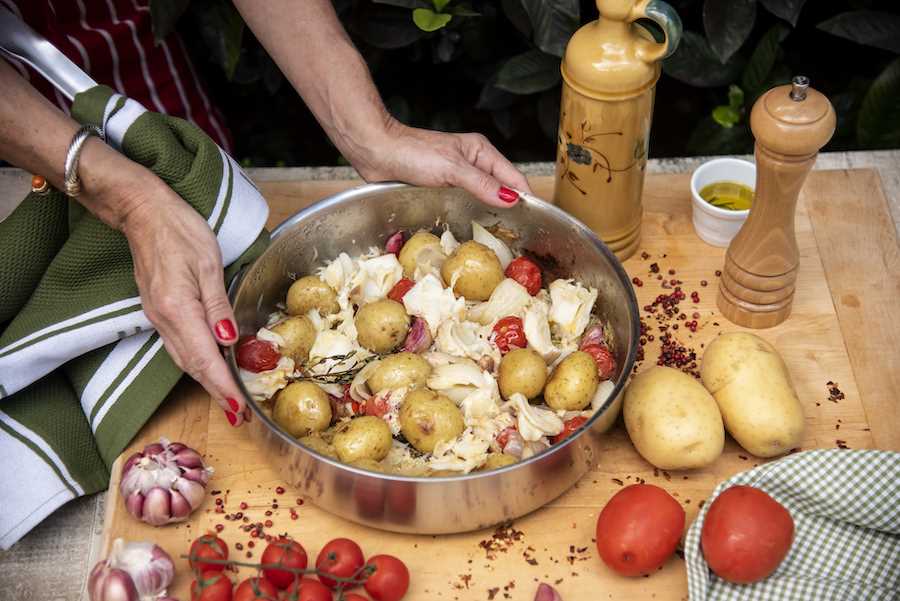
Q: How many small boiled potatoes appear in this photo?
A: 11